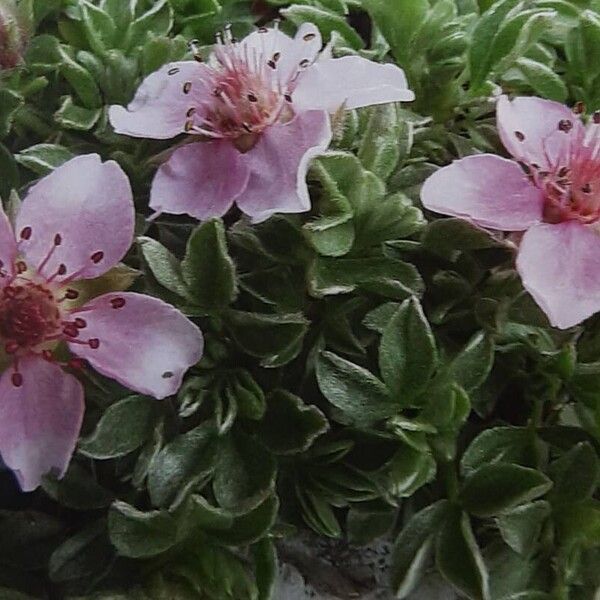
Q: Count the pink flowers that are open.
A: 3